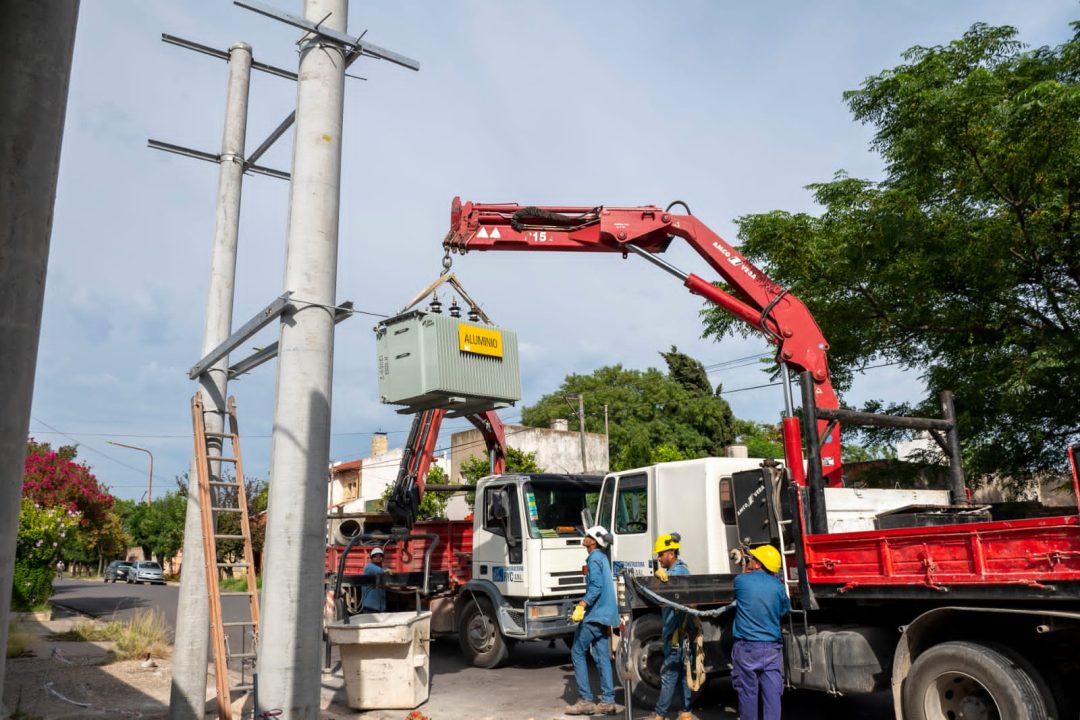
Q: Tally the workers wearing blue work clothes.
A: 4